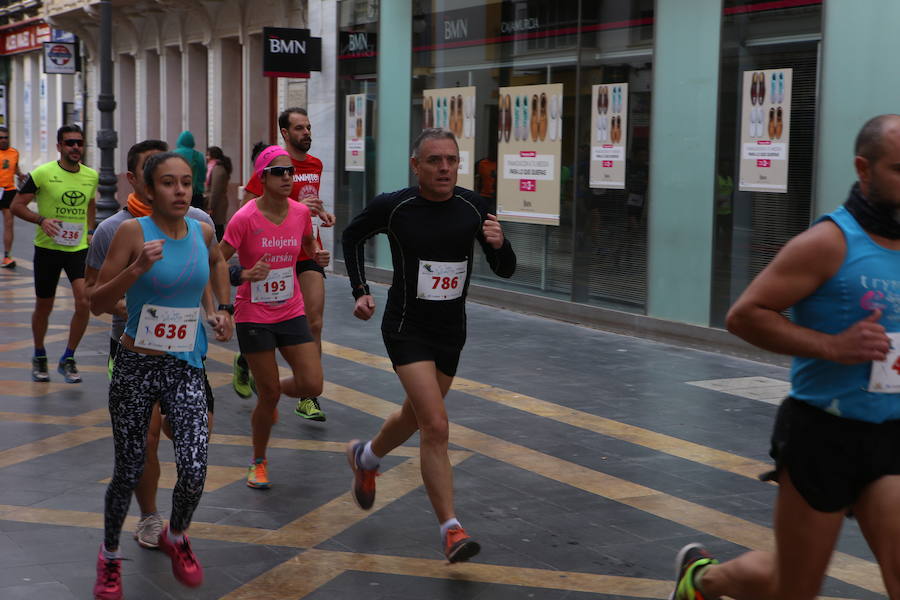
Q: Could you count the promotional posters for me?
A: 5